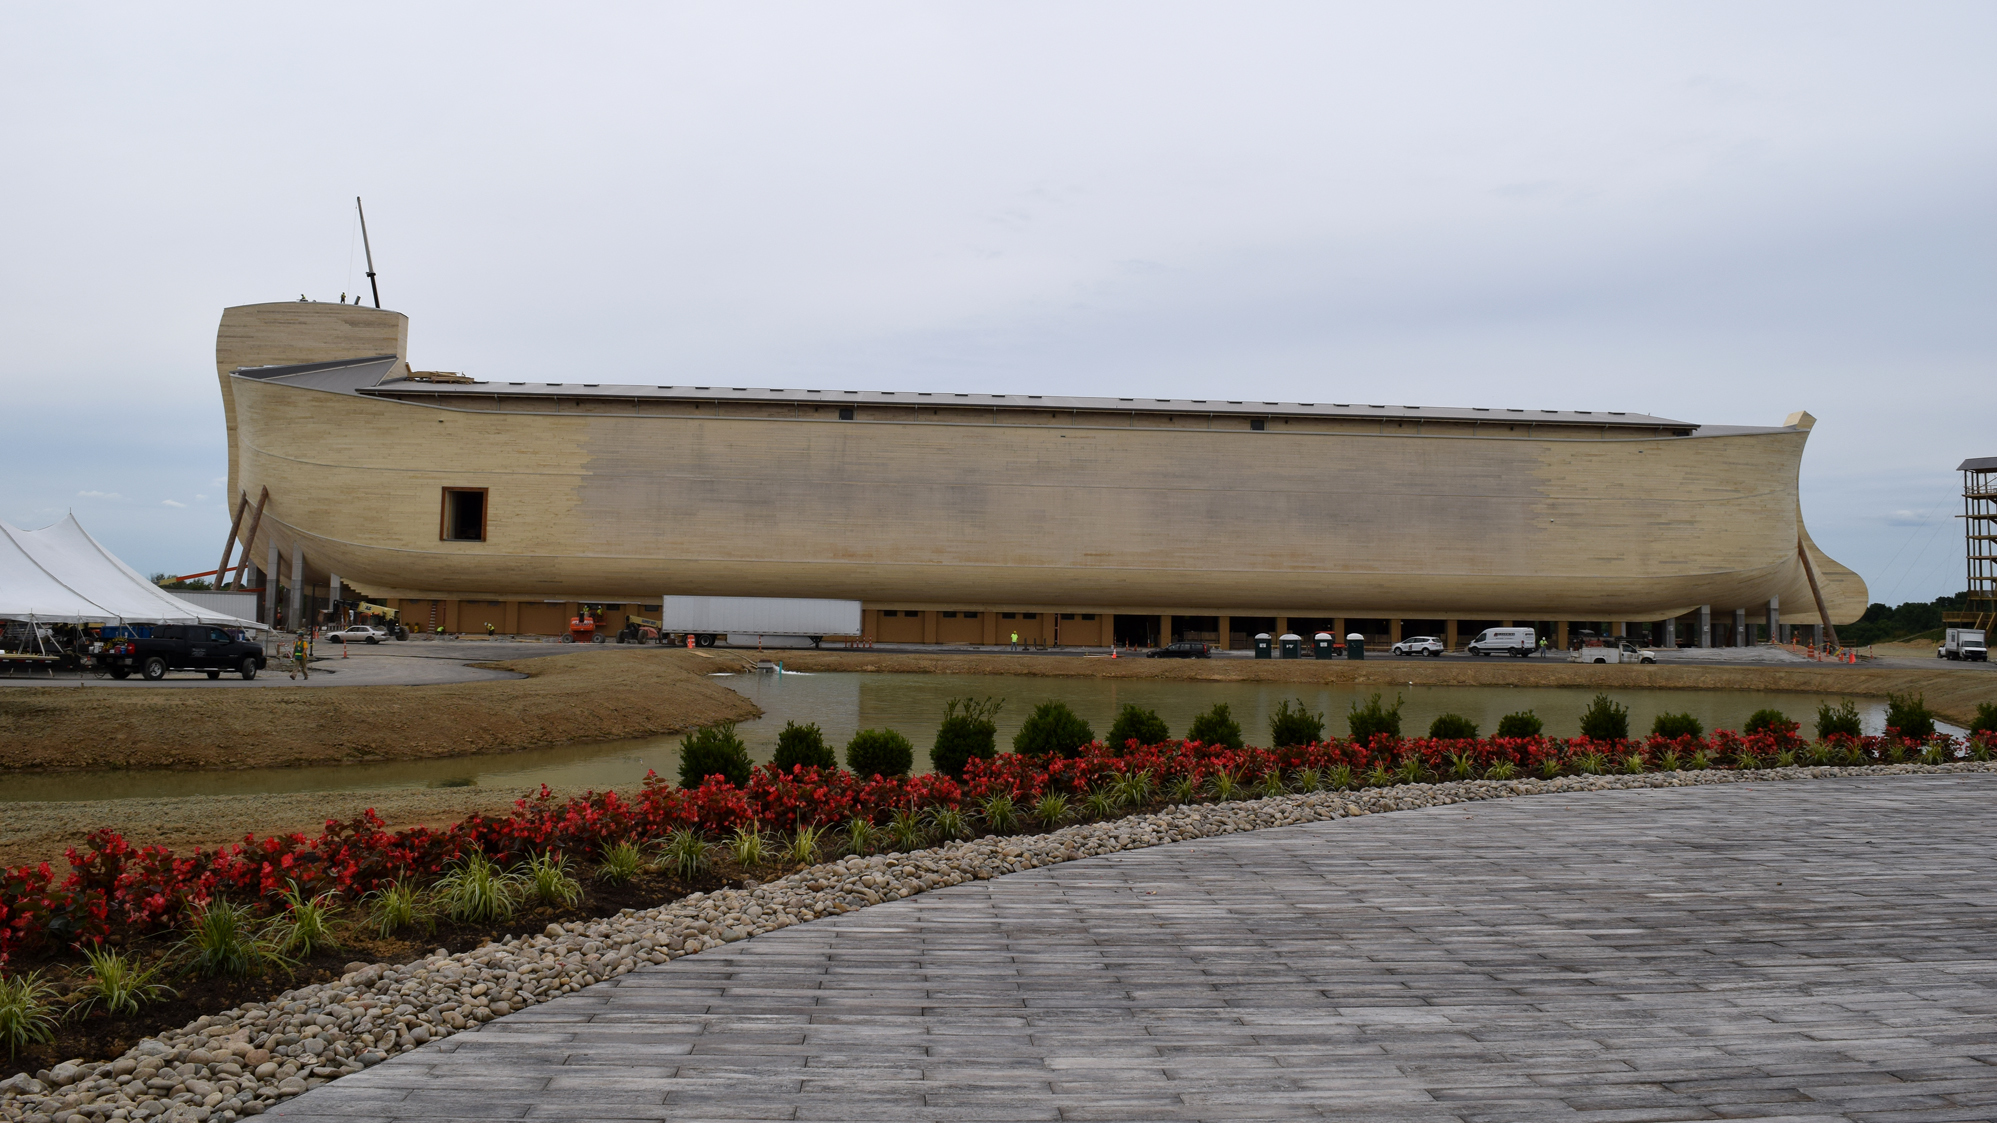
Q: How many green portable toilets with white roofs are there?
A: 4